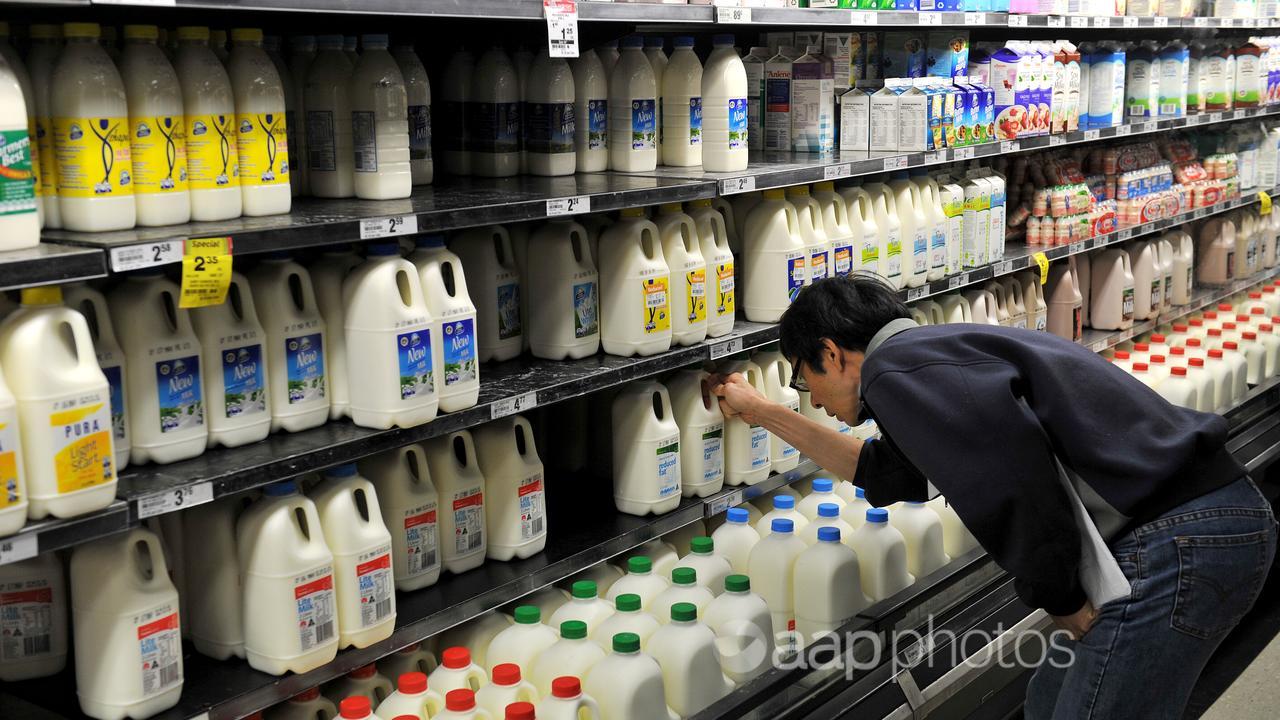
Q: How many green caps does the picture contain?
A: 10